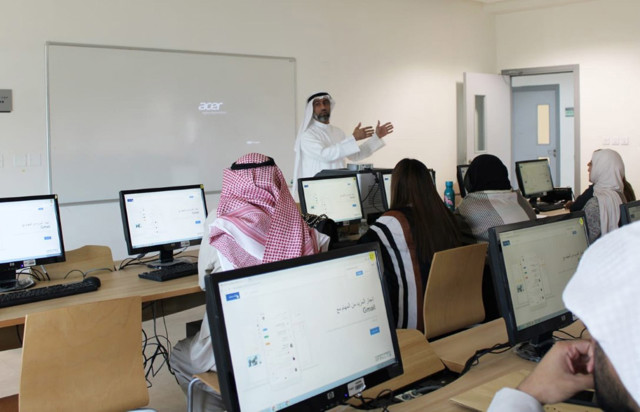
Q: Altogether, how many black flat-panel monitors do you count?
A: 9